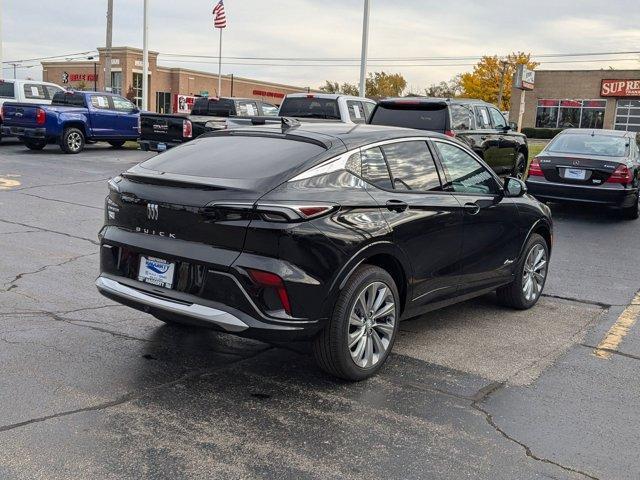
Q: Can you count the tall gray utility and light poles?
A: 3